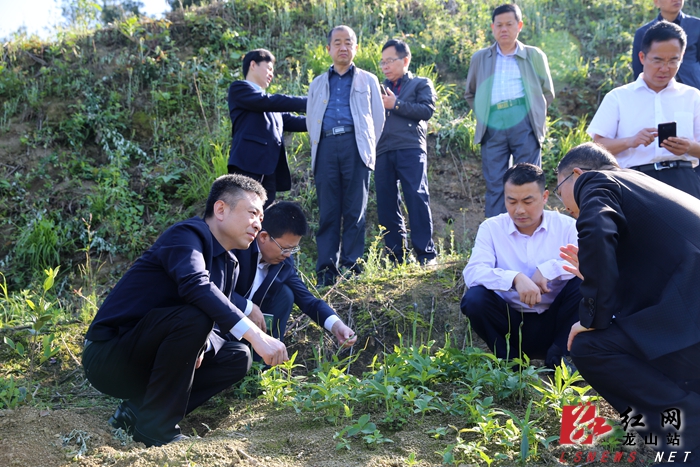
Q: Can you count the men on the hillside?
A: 10